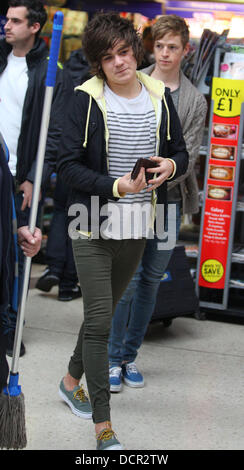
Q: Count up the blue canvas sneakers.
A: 2